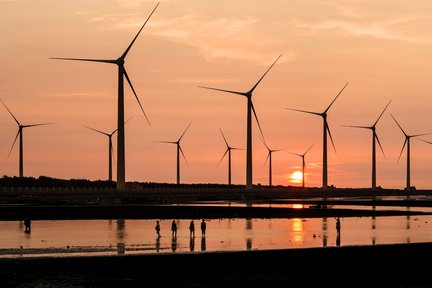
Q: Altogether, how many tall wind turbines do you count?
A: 11